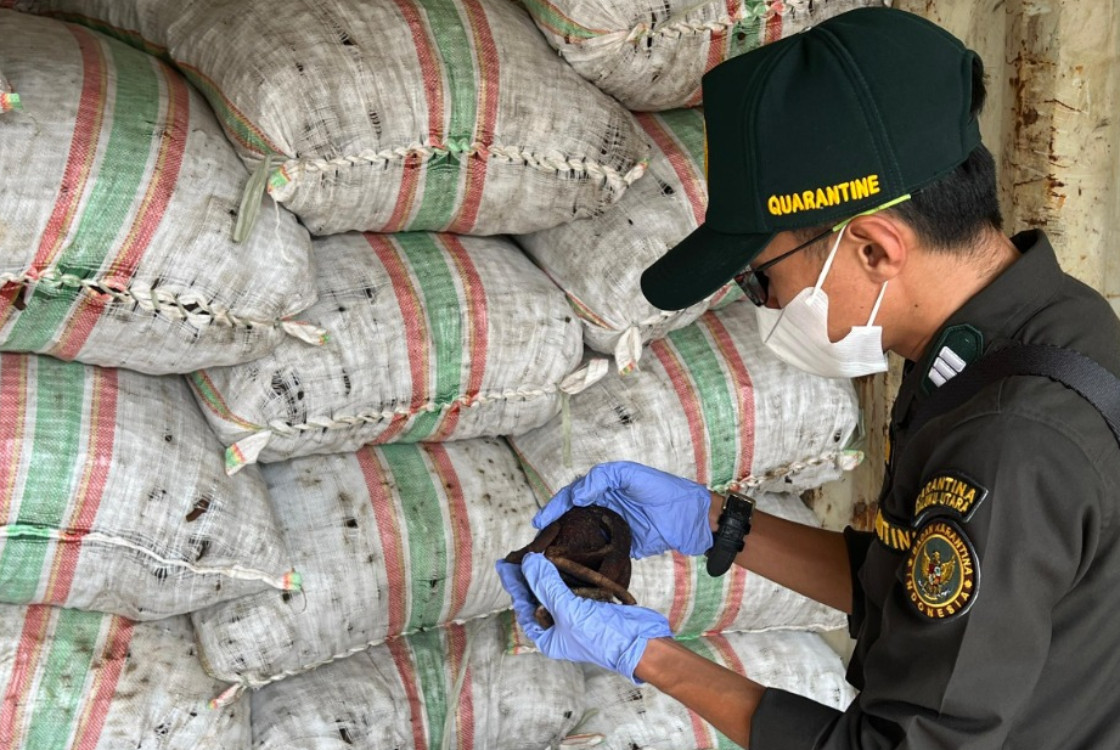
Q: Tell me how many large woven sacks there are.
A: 12